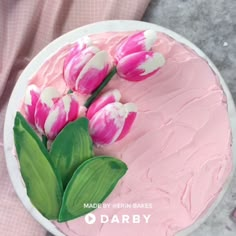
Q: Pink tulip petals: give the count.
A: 12